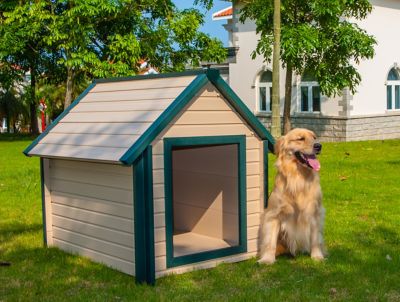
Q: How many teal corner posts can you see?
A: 3